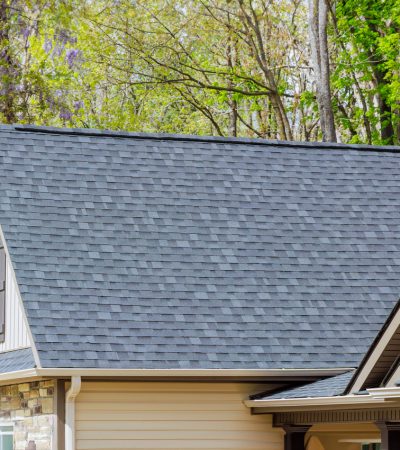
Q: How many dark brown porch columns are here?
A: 2